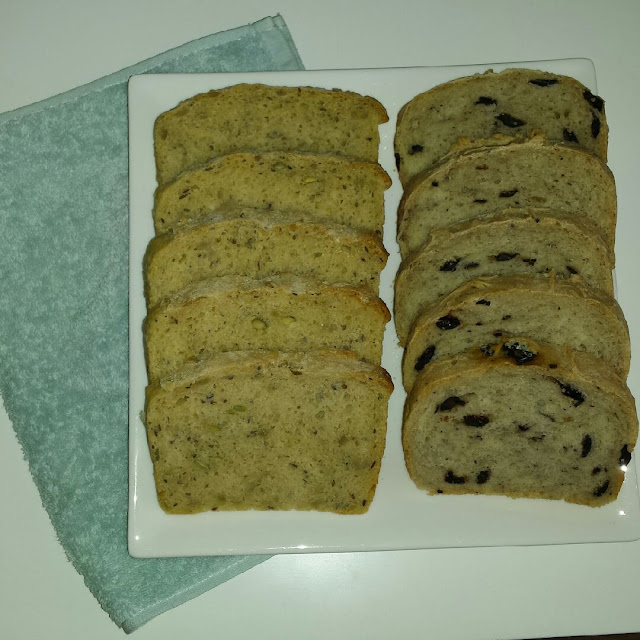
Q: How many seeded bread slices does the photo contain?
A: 5